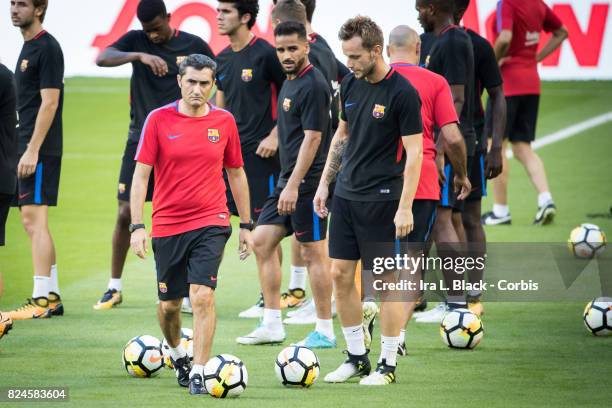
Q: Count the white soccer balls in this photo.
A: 7